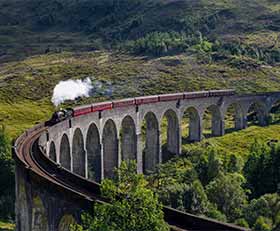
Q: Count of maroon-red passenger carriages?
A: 7